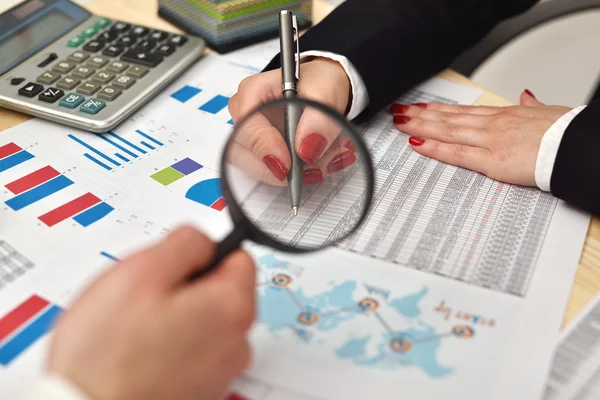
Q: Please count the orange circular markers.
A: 5